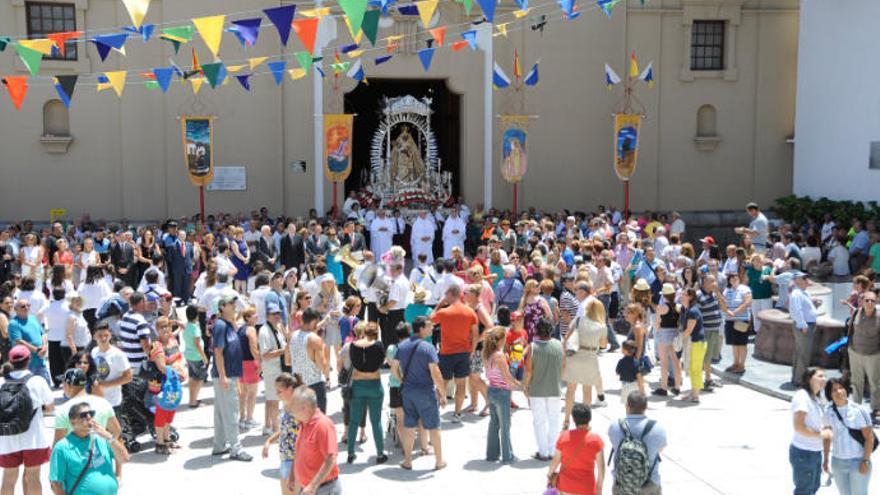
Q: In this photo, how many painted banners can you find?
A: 4